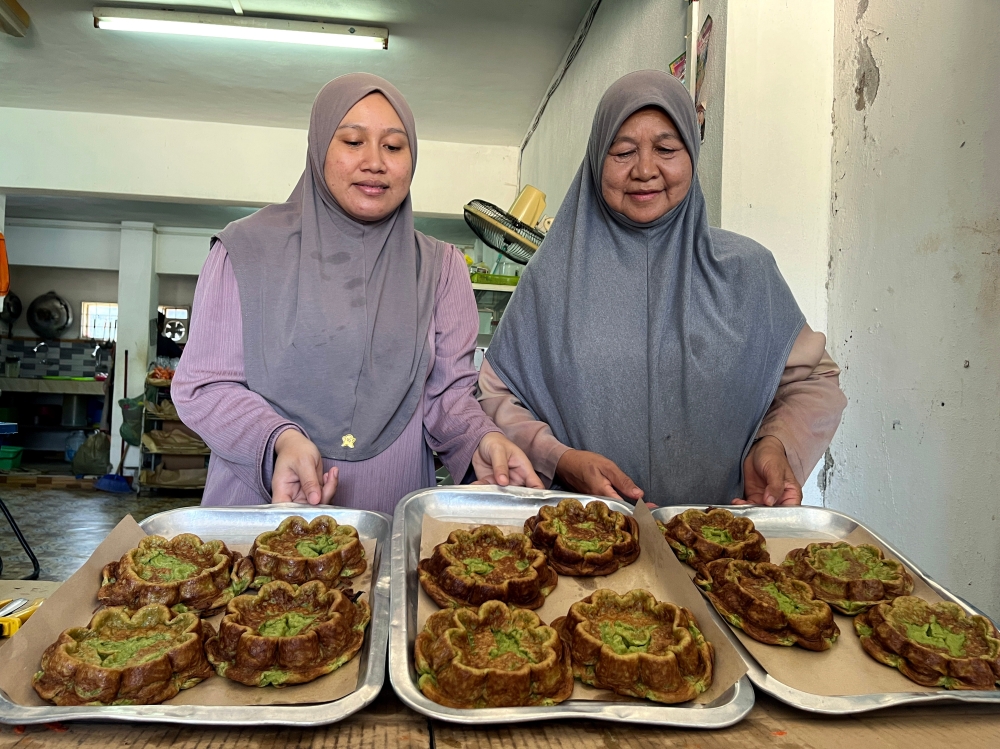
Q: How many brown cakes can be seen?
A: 12